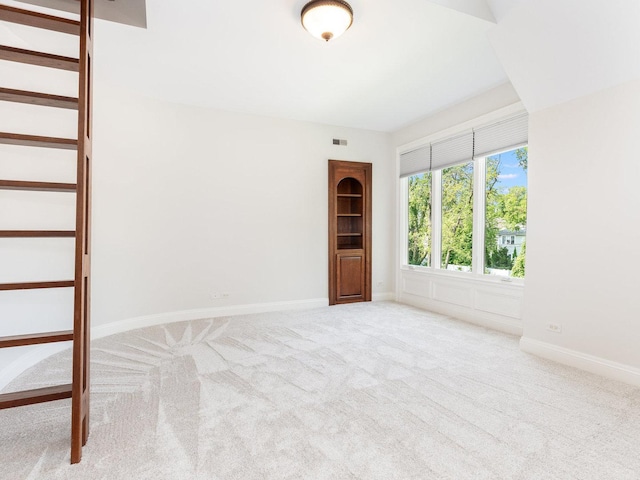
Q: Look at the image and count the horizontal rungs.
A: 9